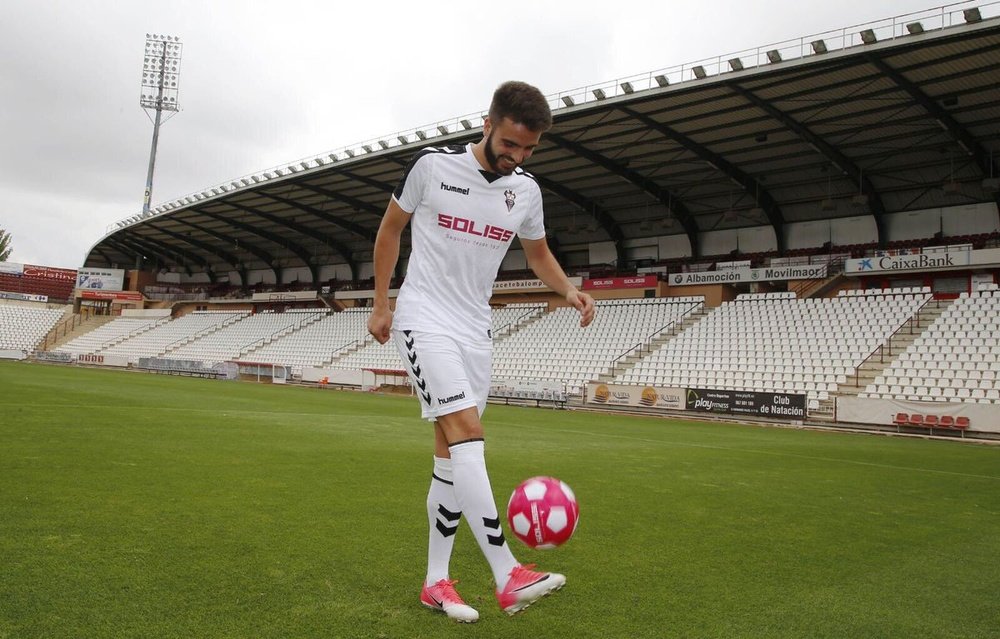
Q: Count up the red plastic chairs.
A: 5